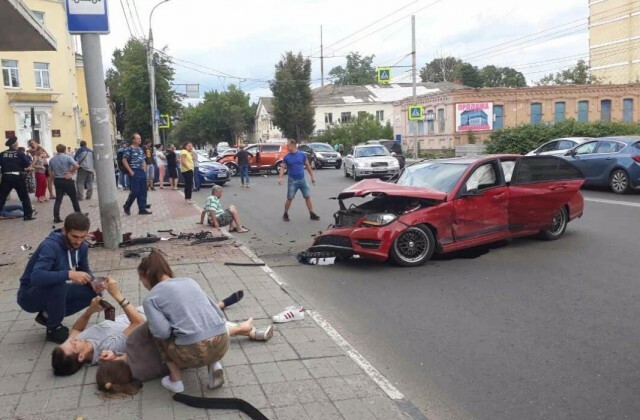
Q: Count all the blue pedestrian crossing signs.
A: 3